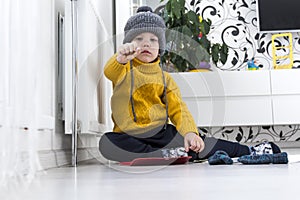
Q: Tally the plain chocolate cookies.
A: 0